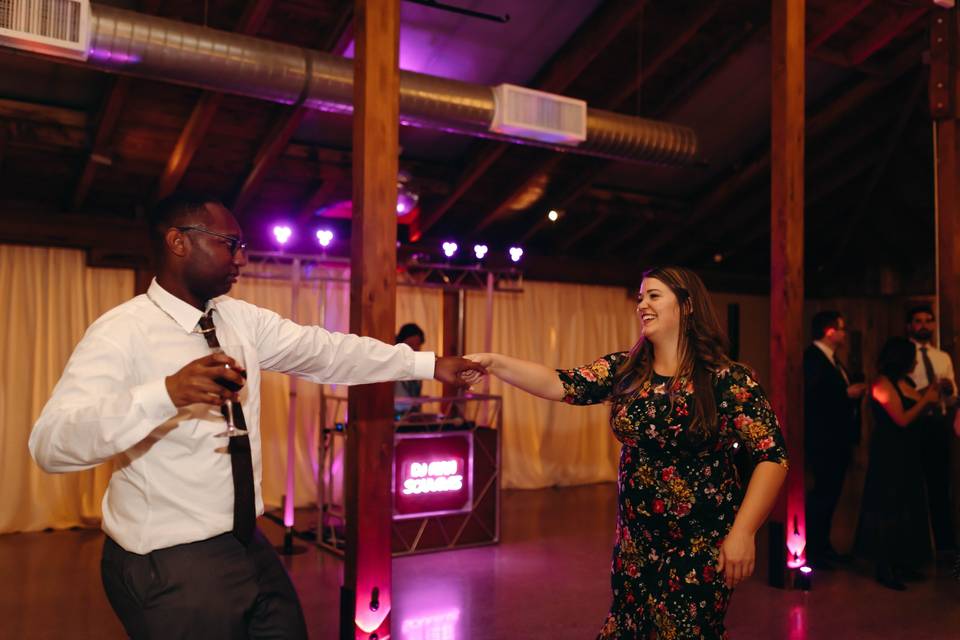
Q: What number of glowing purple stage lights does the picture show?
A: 5